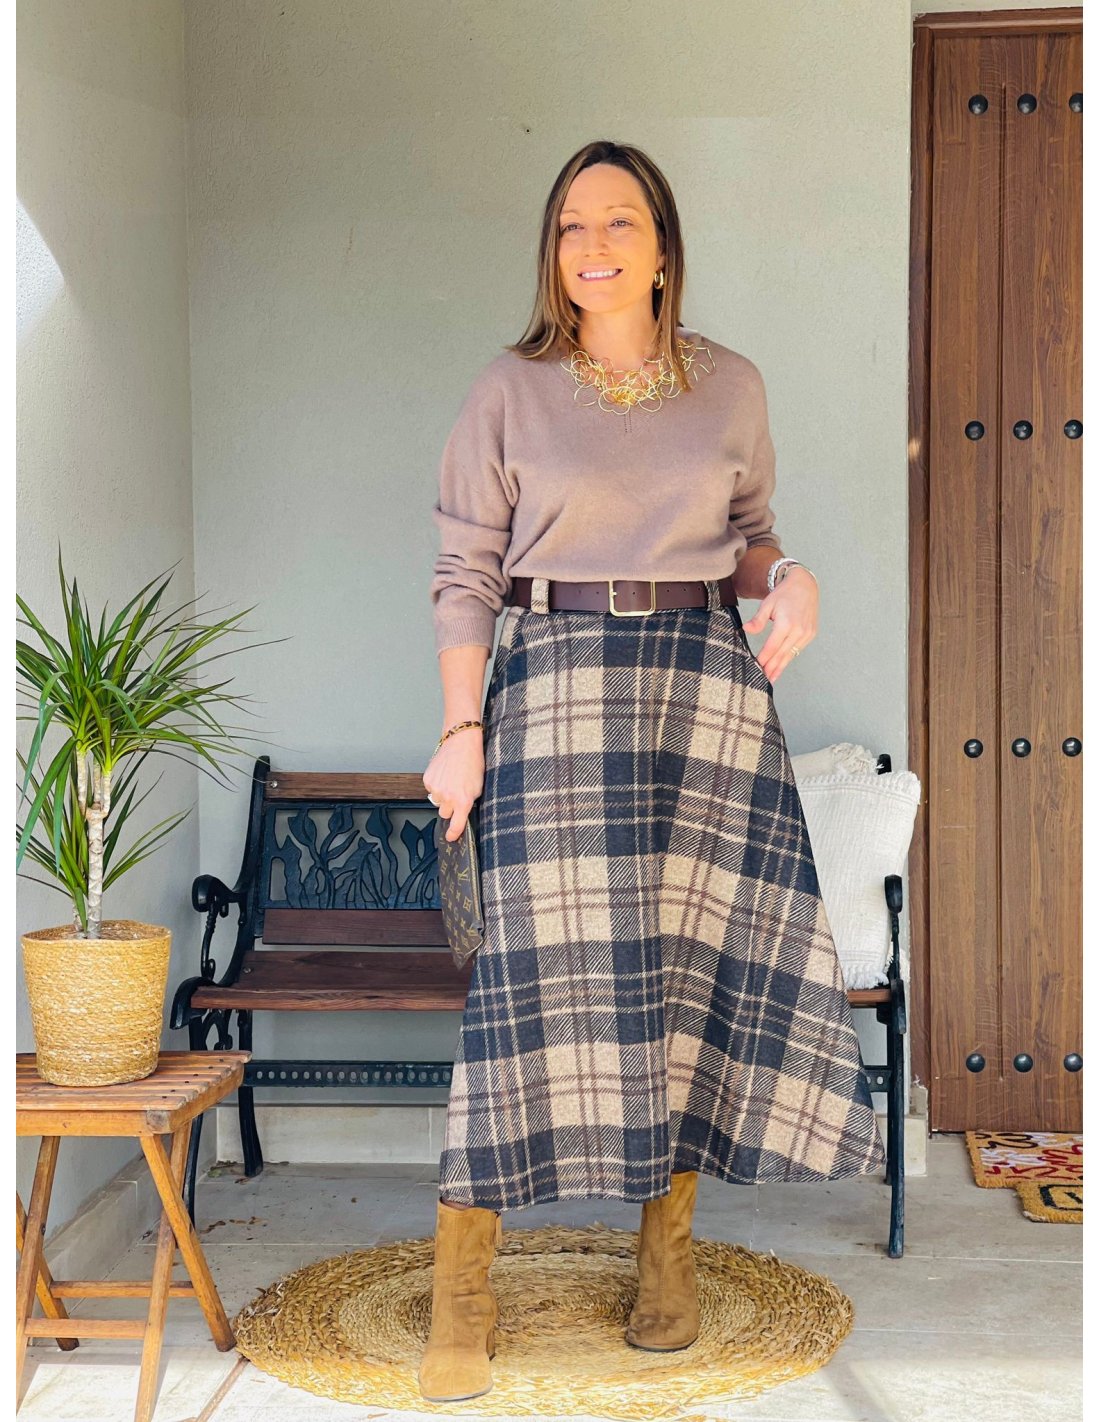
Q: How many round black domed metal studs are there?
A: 12